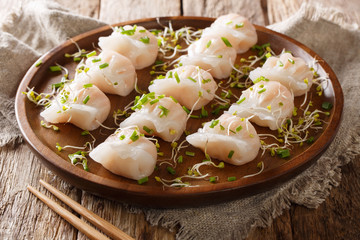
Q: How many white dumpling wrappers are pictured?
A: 11